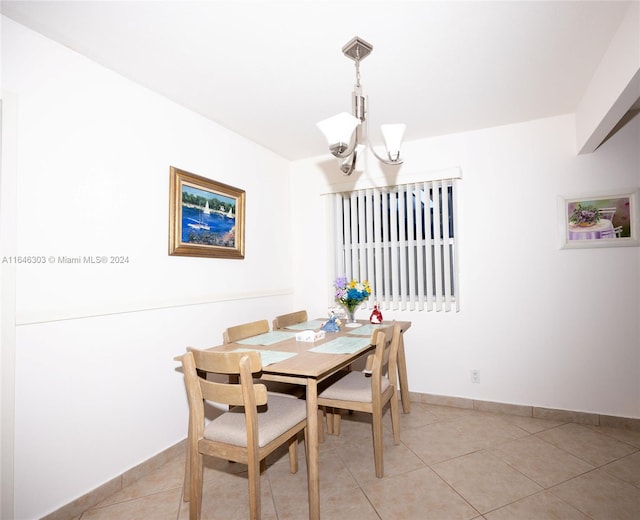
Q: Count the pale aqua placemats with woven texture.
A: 5